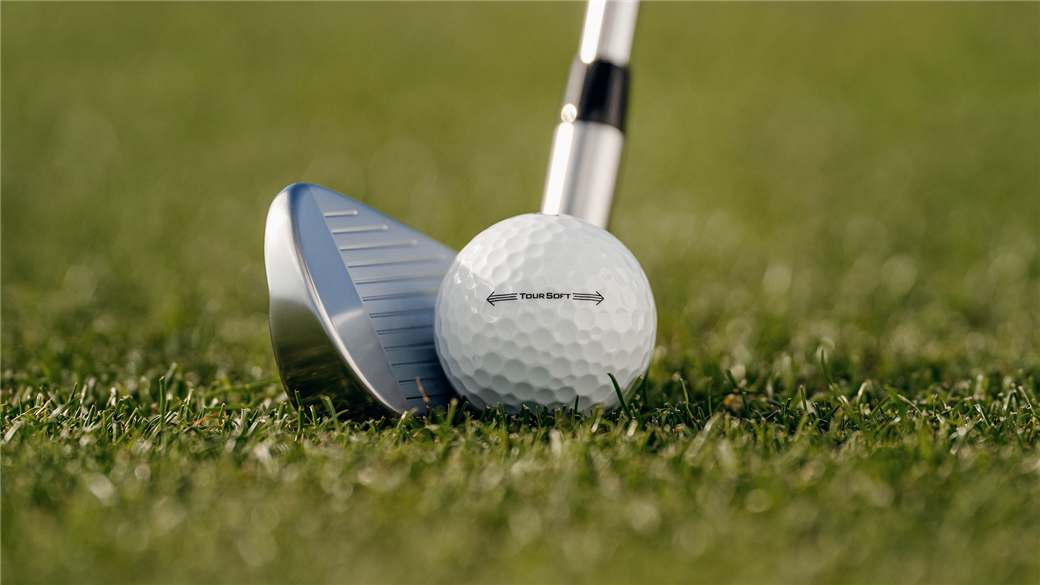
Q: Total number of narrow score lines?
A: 12